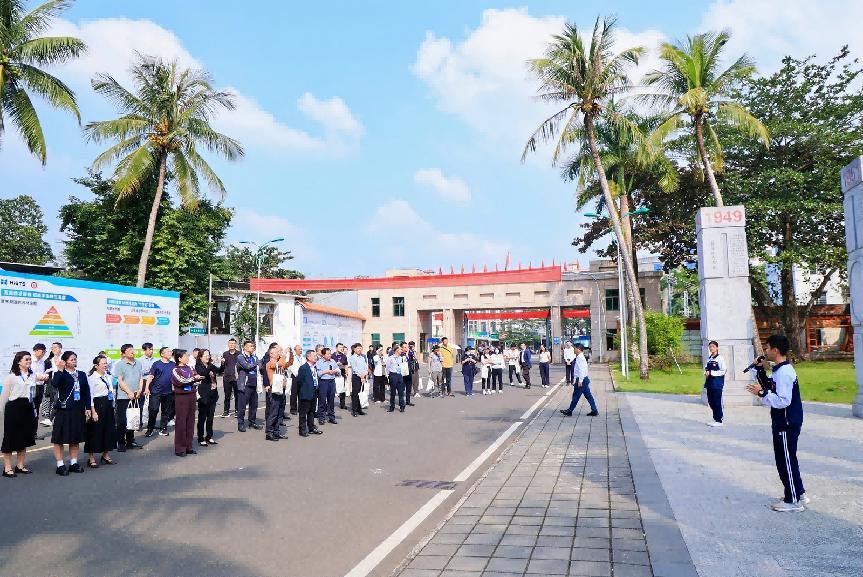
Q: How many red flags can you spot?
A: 13